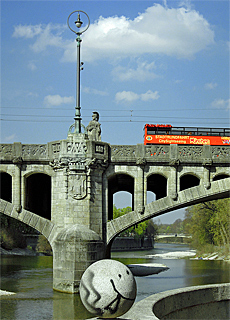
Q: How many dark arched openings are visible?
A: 6